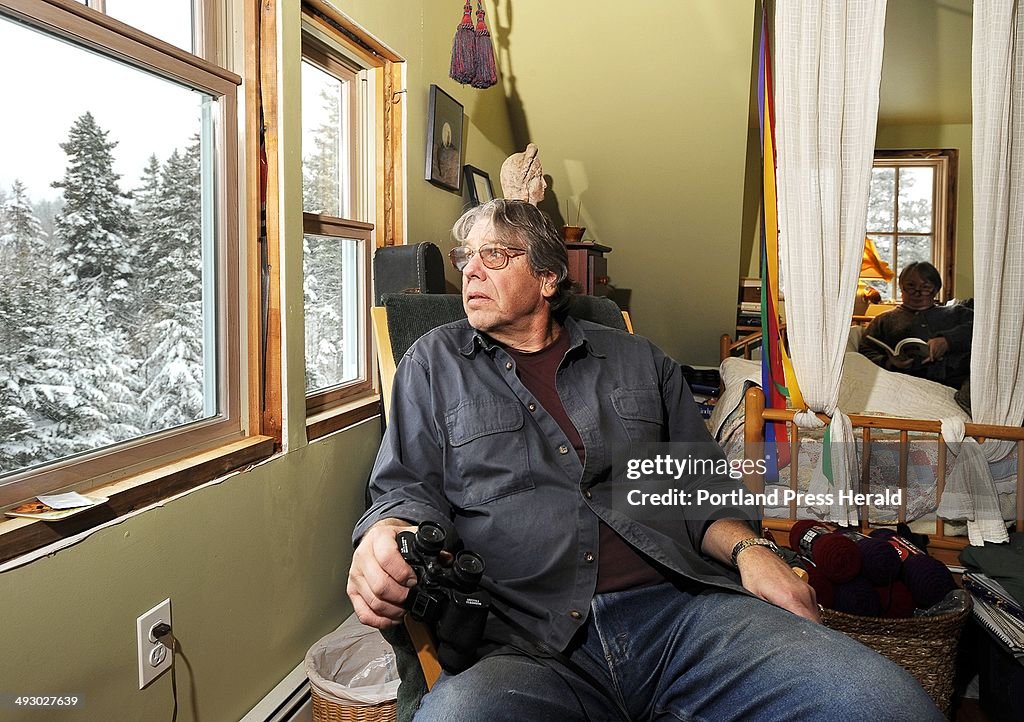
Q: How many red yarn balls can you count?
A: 3